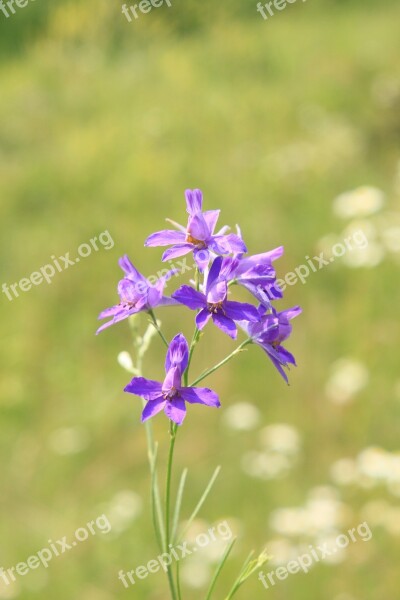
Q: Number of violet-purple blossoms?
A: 6